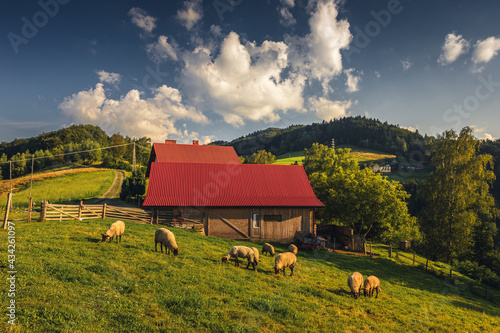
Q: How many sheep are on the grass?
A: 9